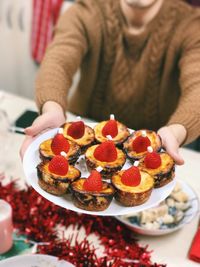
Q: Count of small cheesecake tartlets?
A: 9